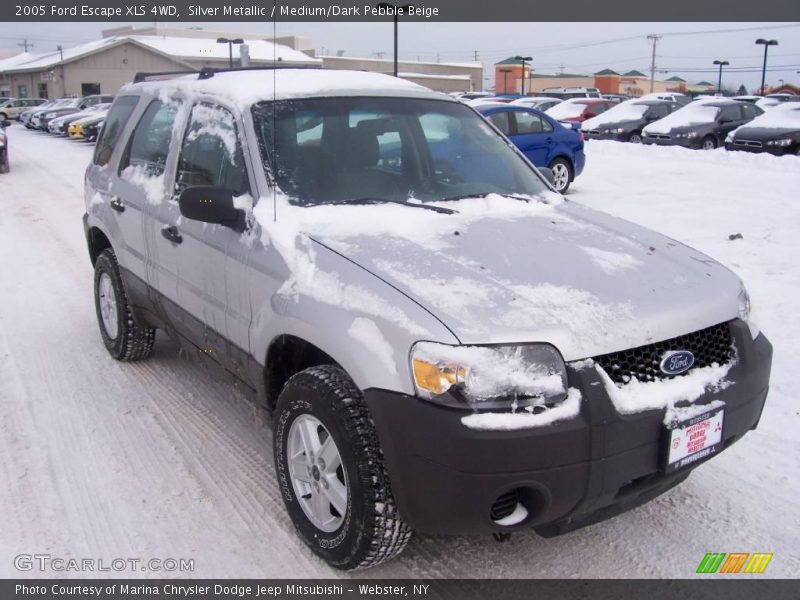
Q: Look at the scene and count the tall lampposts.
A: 5